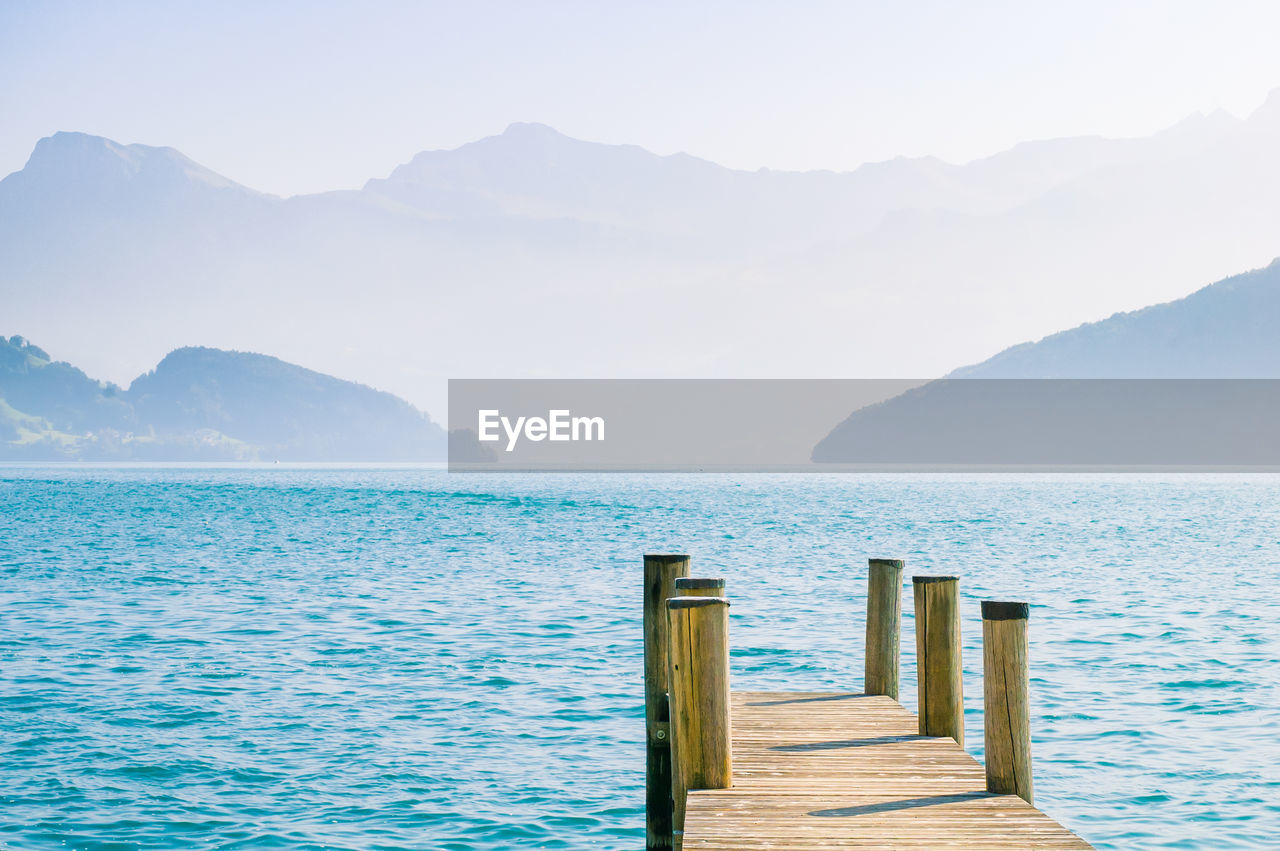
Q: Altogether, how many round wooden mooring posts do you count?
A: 6